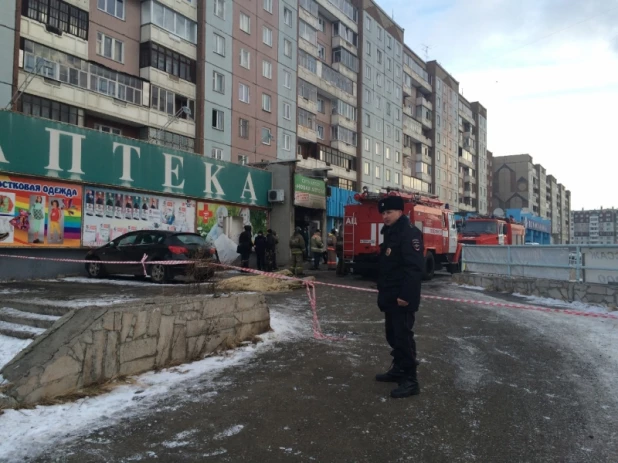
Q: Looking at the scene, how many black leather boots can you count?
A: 2